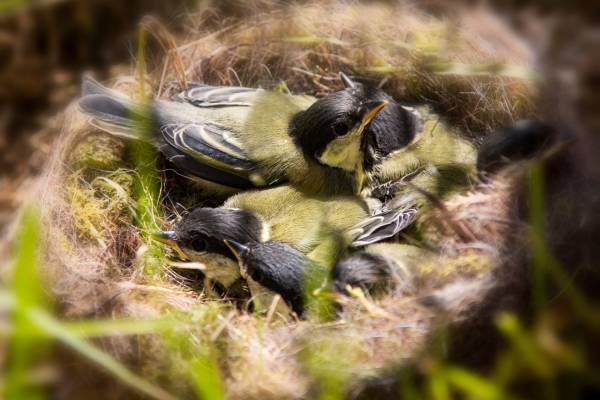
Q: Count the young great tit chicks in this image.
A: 5